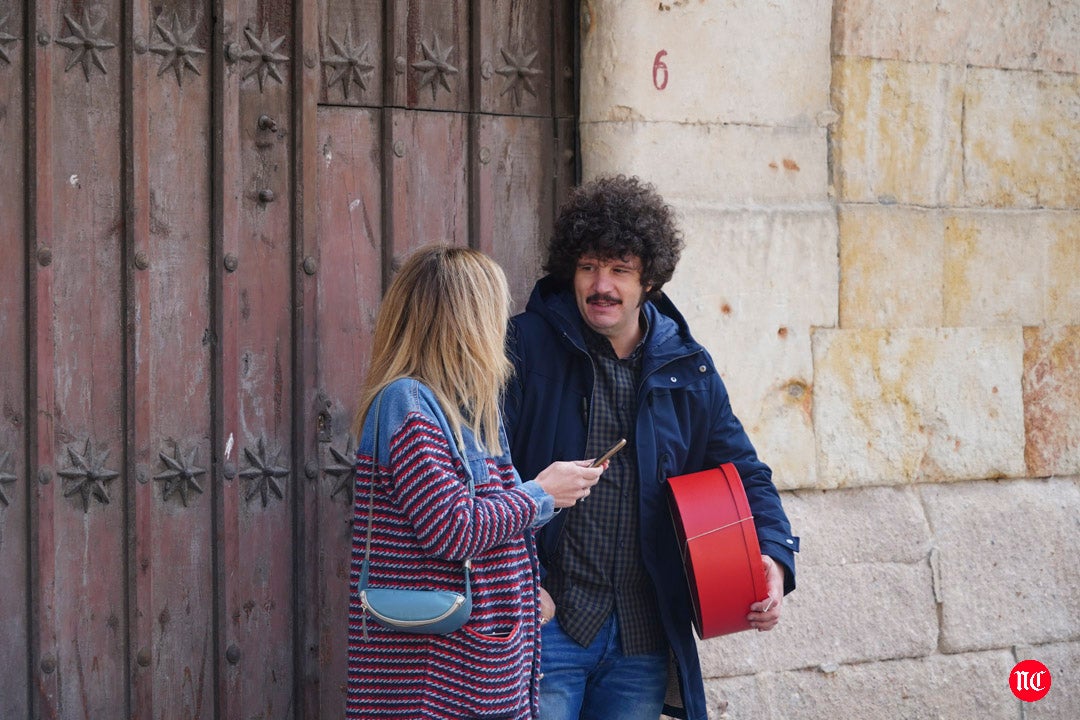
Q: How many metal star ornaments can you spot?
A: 12